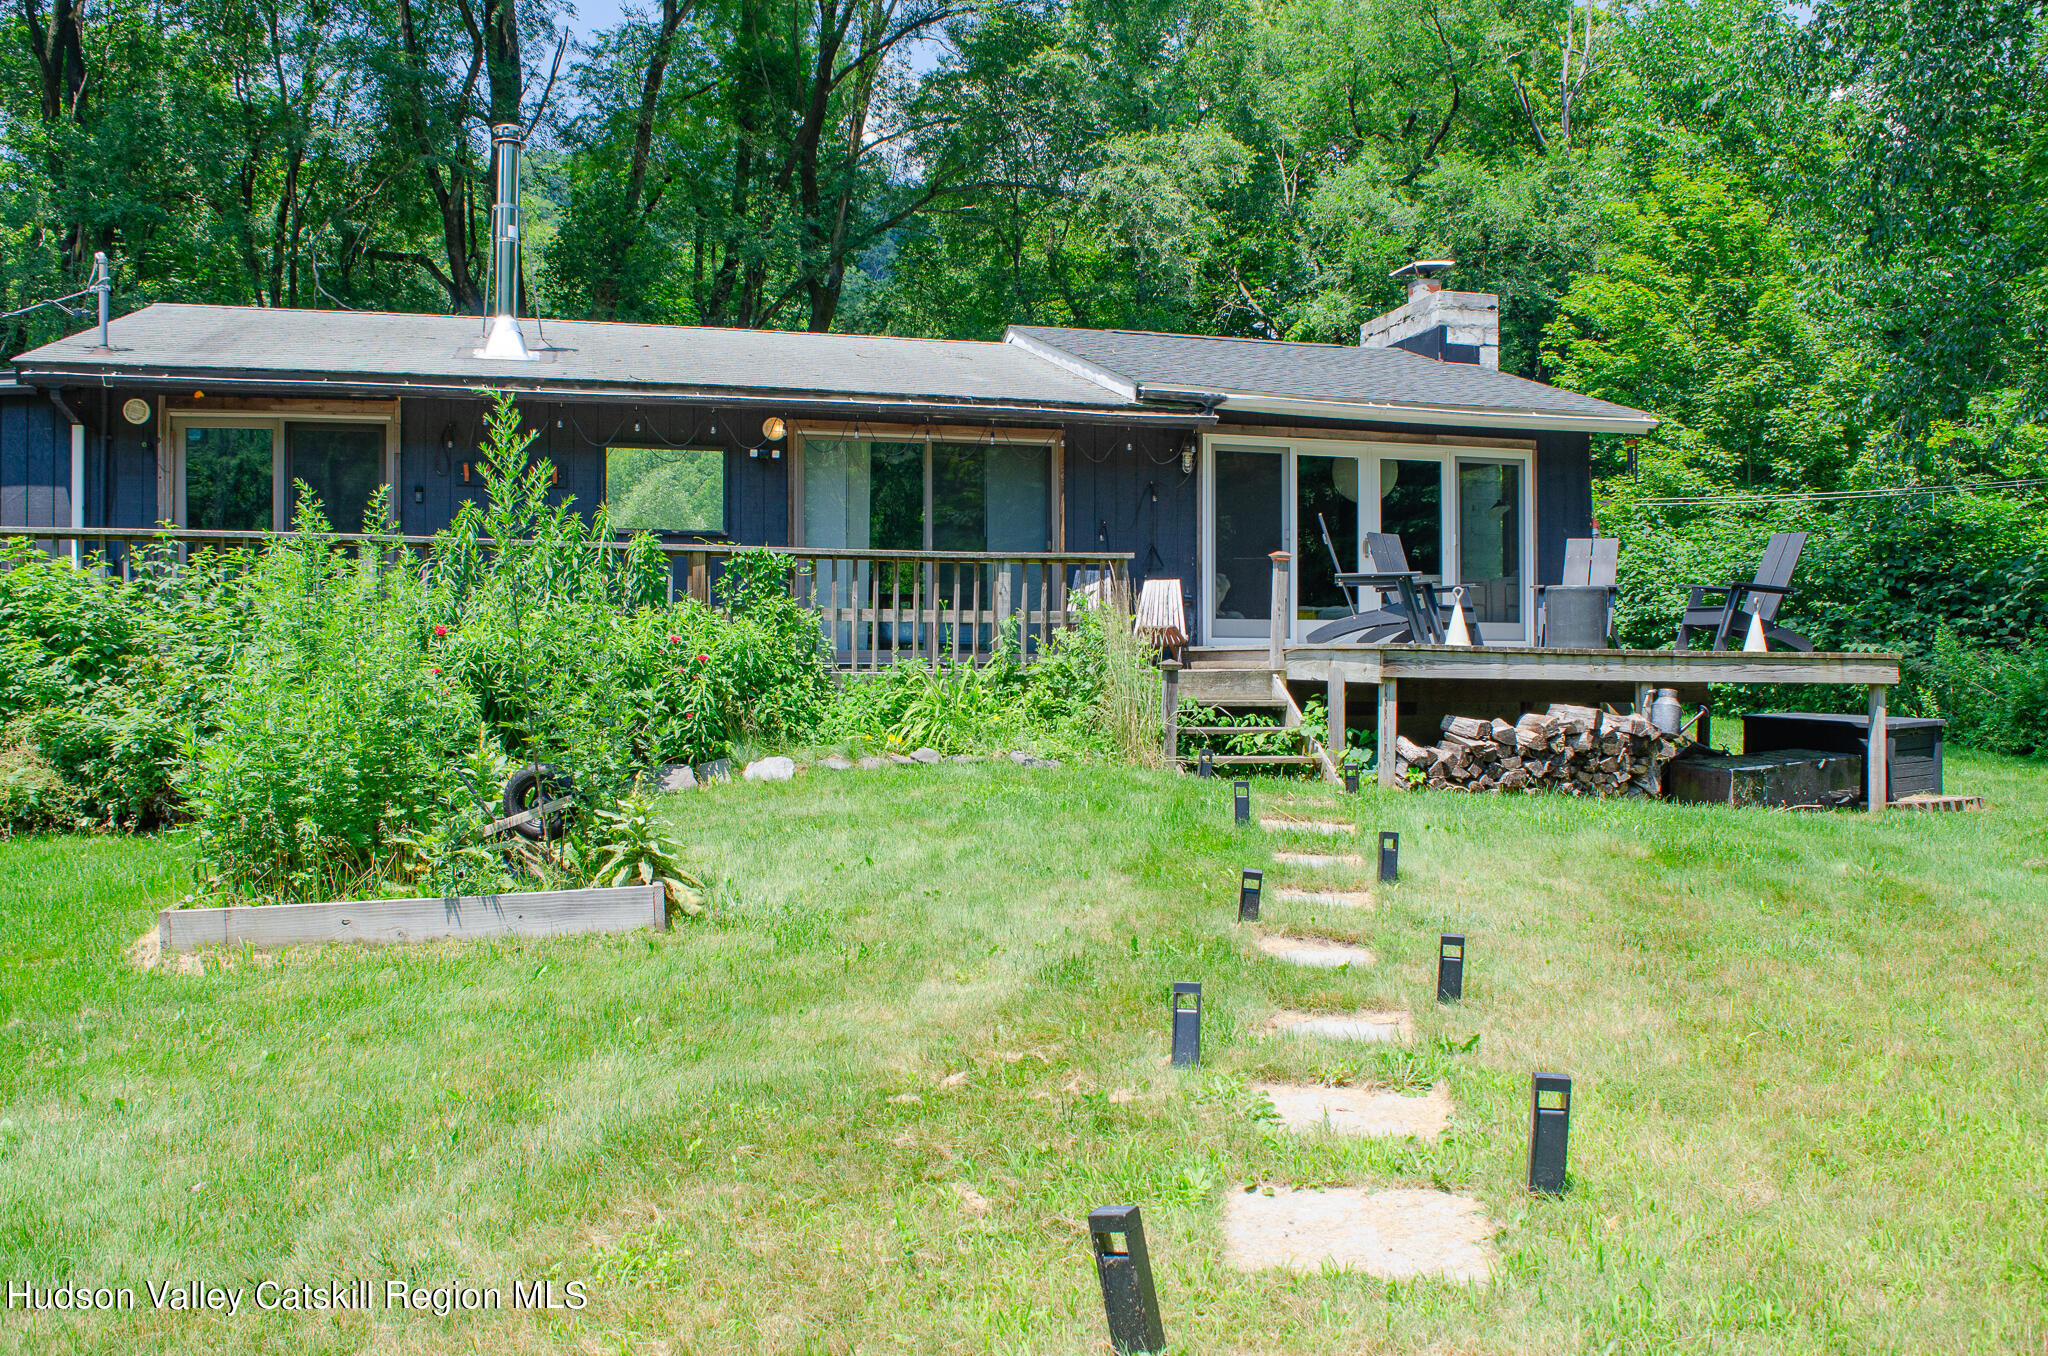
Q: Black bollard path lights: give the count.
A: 9